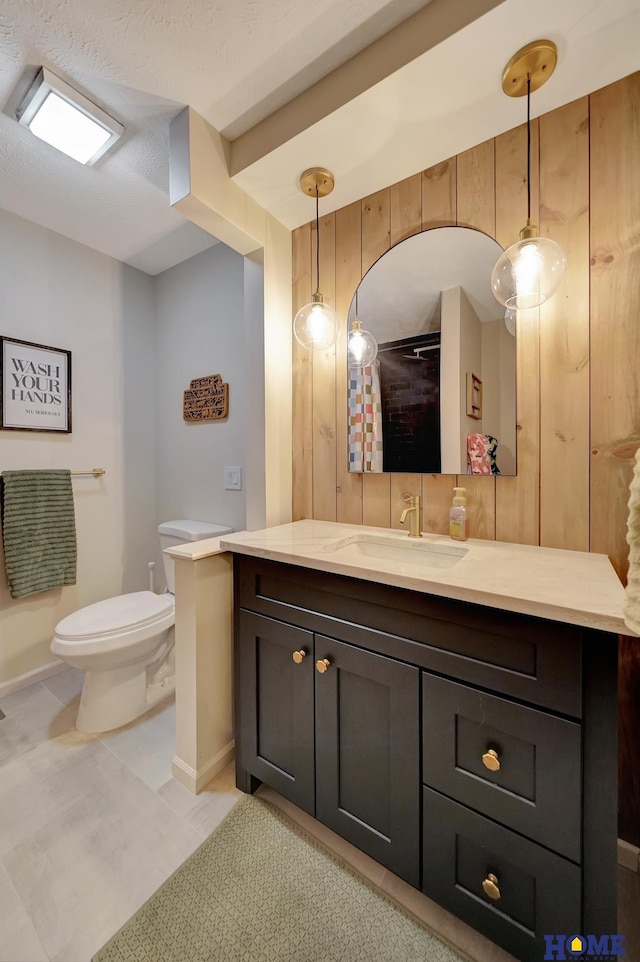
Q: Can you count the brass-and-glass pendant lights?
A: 2